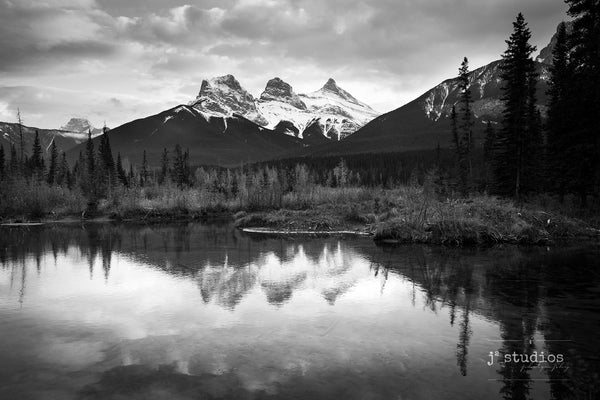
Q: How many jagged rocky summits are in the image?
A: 3